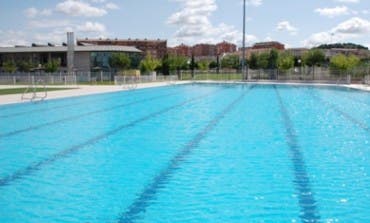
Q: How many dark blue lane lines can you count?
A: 6